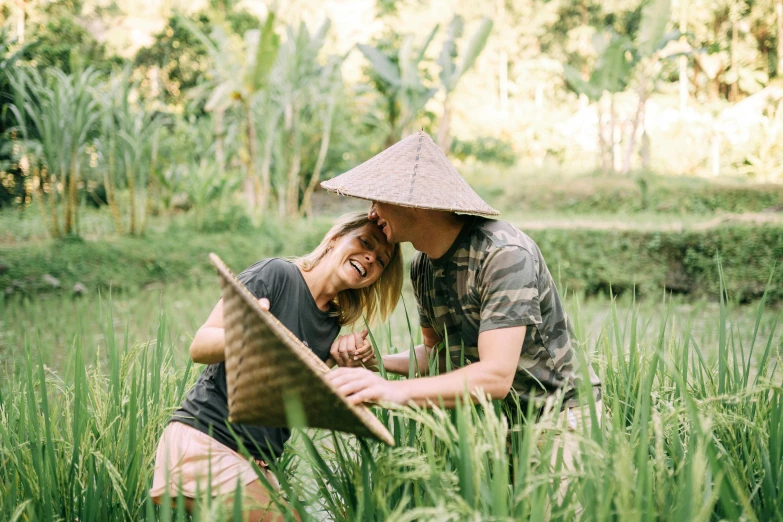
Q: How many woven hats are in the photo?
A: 2